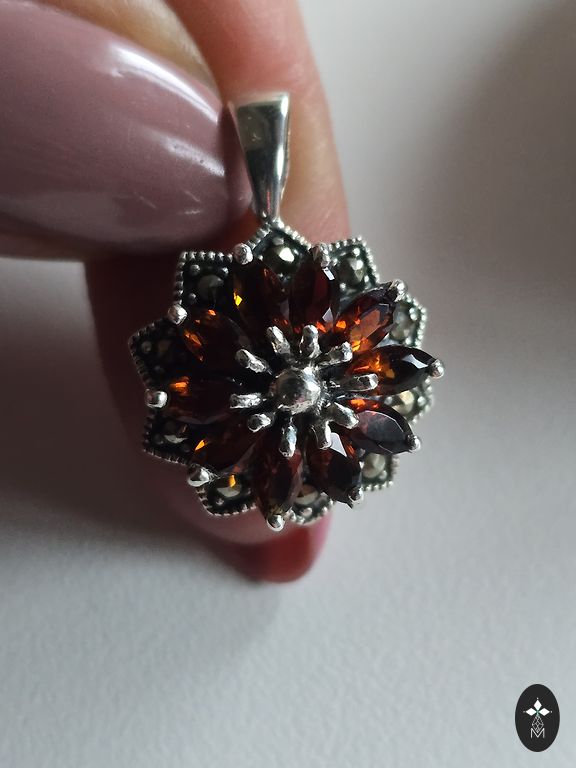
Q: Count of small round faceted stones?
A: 10